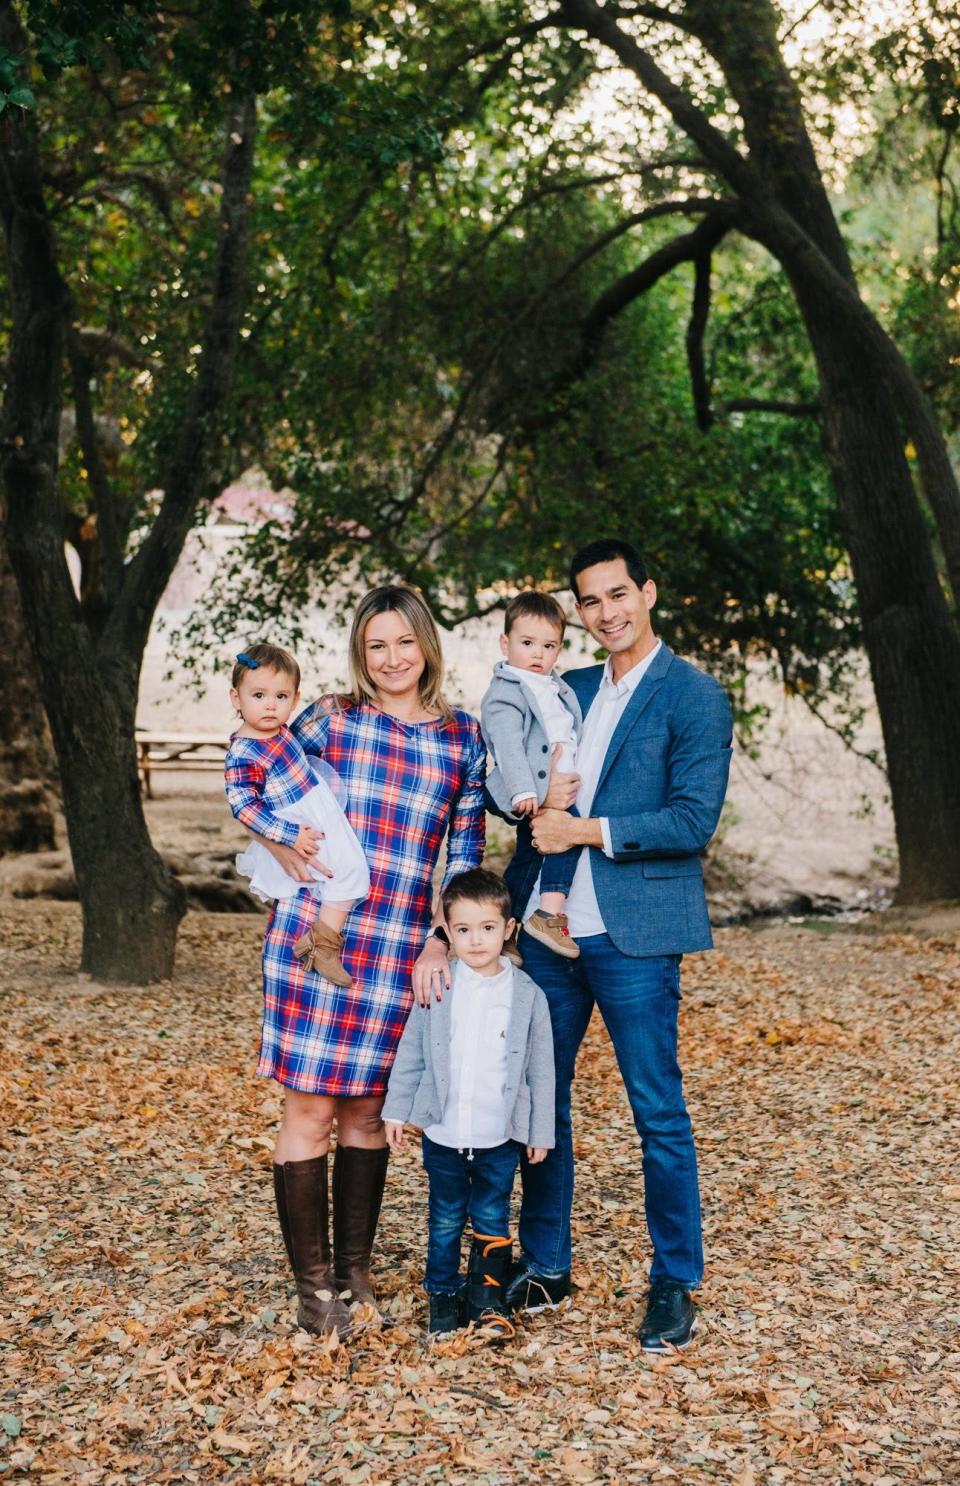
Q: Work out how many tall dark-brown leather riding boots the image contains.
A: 2